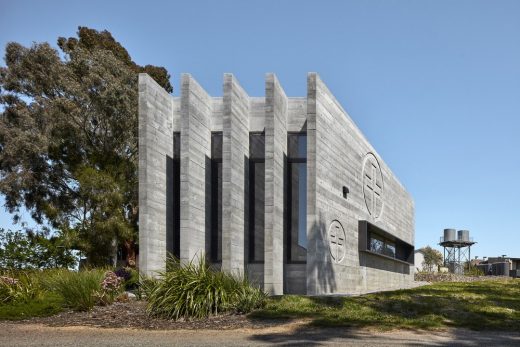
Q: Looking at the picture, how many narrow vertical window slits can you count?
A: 4